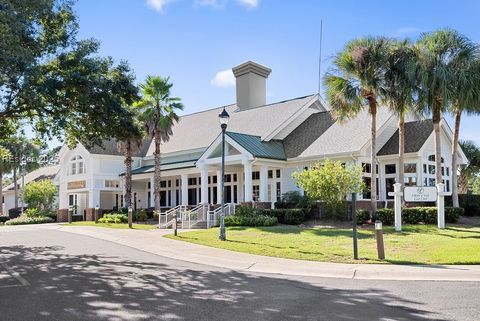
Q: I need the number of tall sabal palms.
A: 4